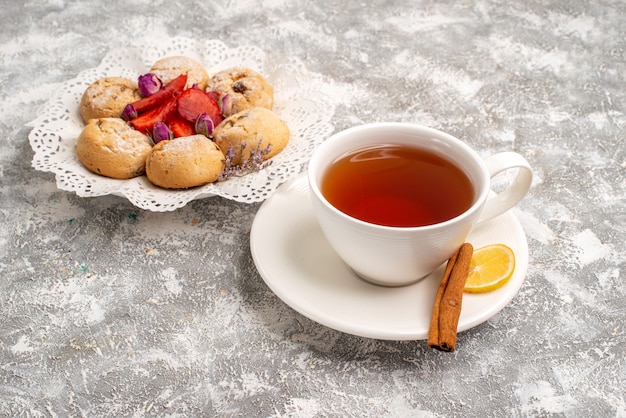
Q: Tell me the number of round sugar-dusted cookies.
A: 6